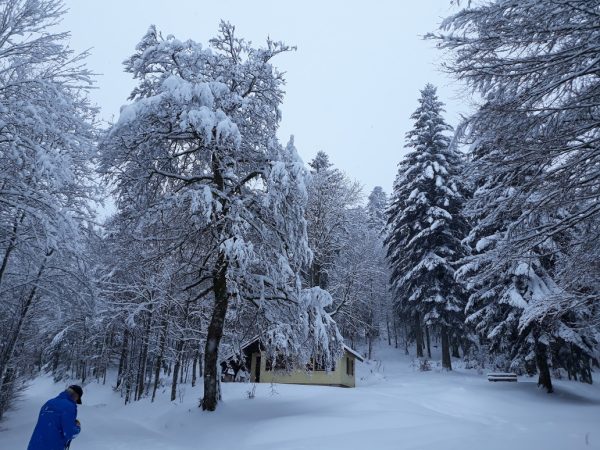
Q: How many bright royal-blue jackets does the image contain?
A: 1